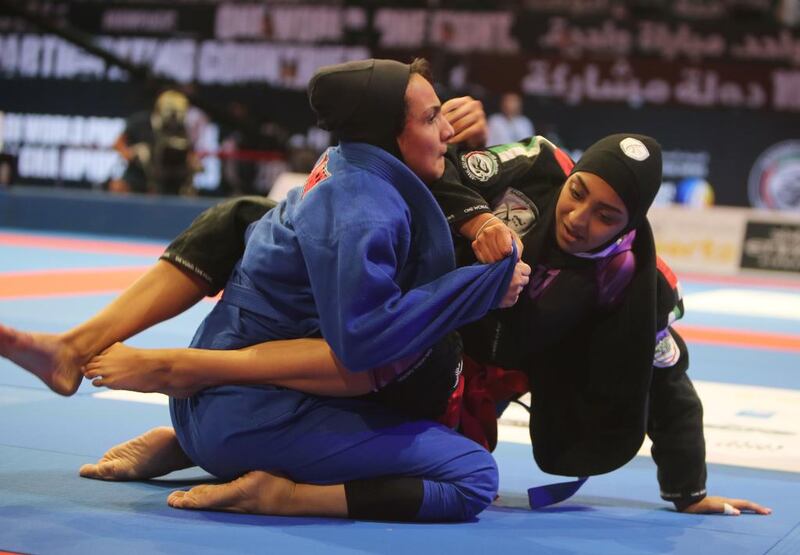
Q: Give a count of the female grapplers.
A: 2